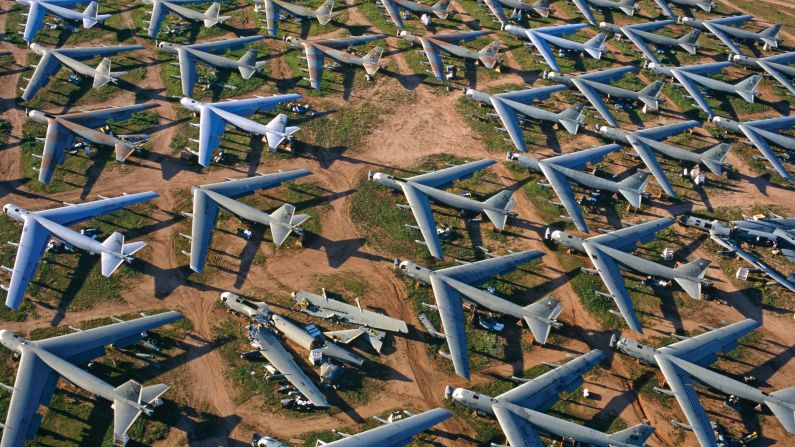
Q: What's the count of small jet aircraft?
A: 0